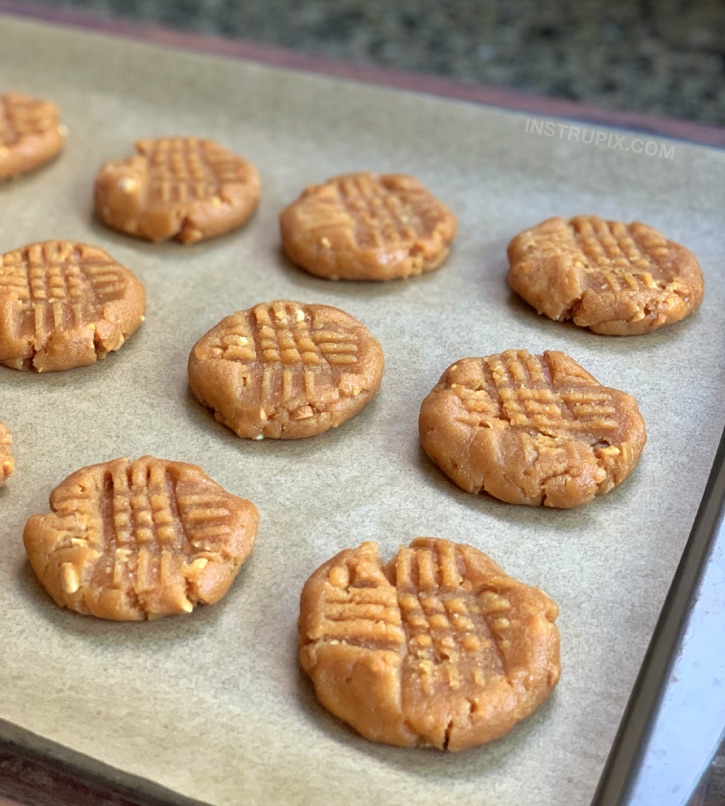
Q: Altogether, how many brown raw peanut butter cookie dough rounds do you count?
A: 10